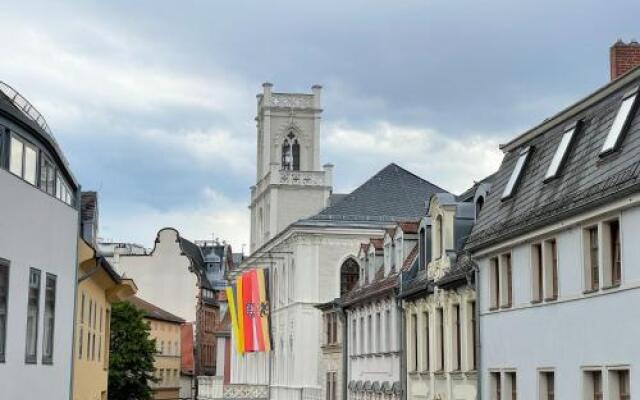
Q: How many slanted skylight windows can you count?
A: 3